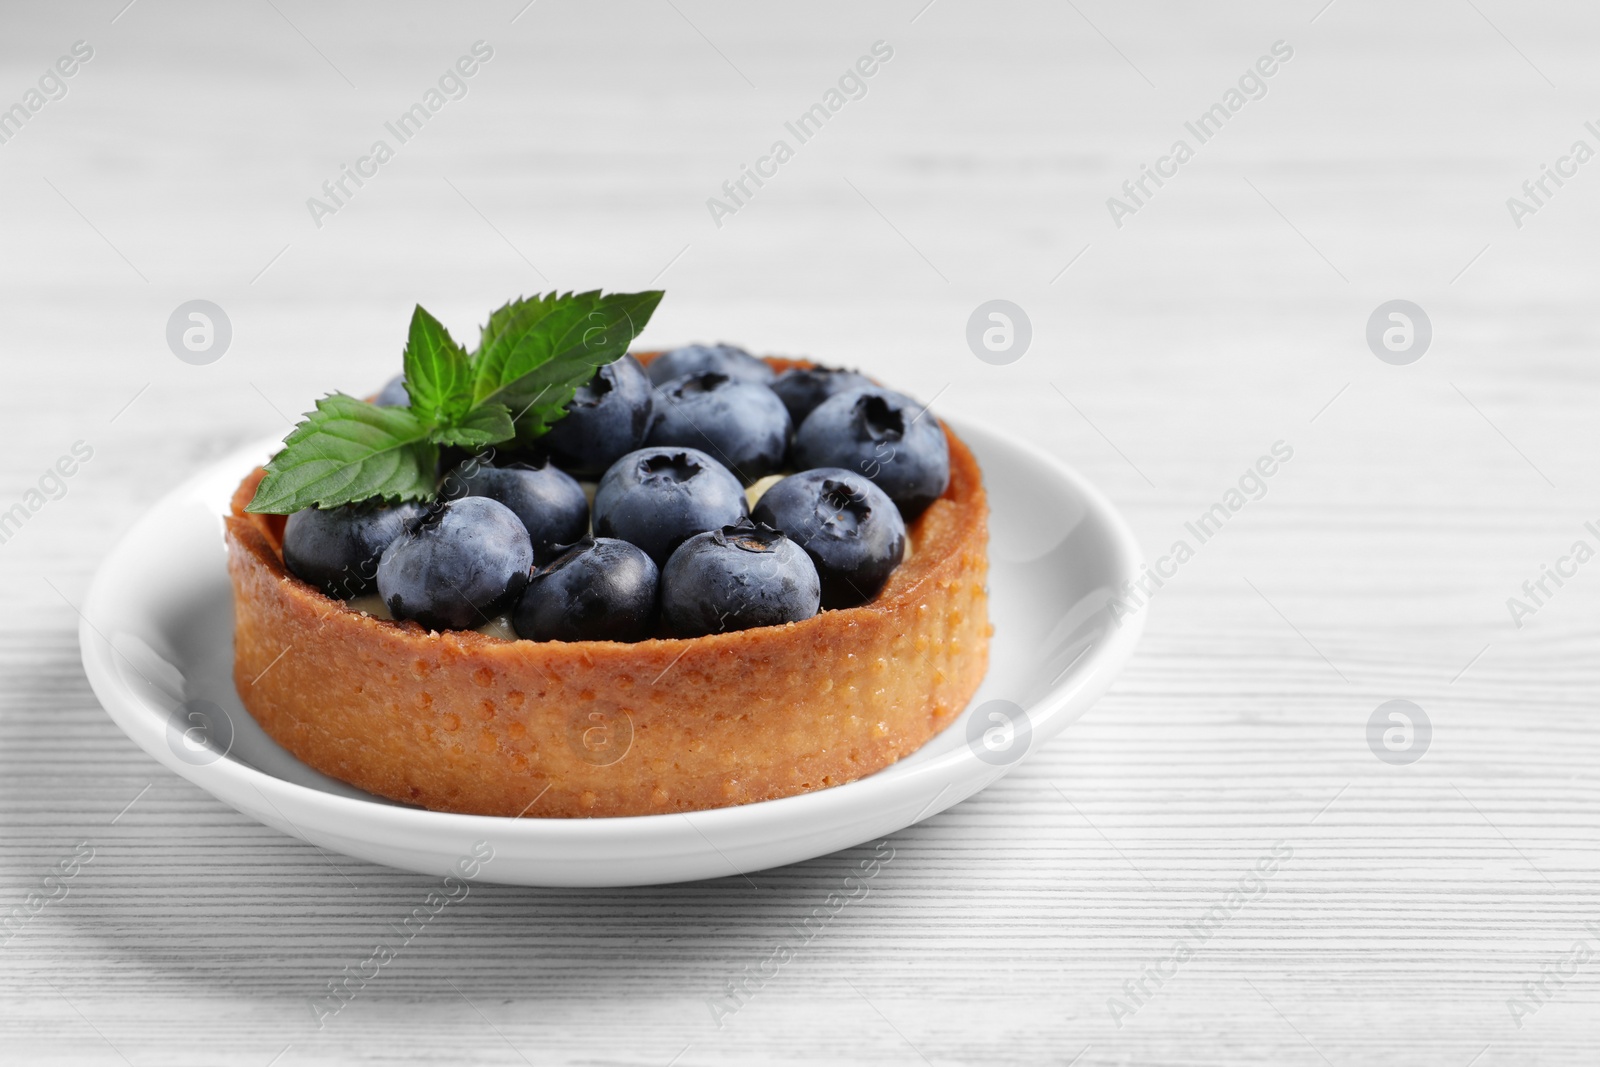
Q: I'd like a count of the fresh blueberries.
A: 13